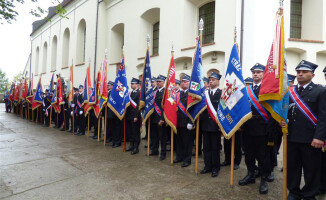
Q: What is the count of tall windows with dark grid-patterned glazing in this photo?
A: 3